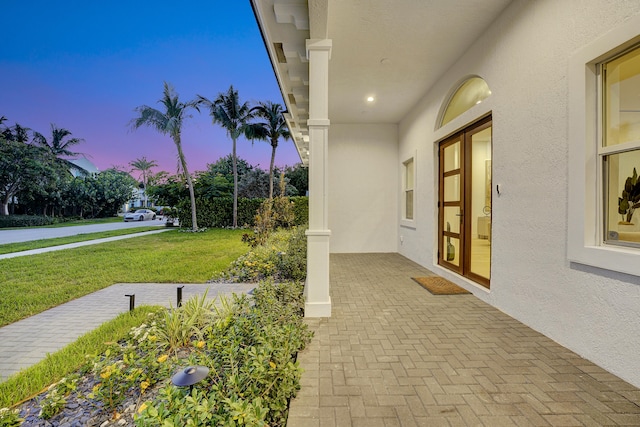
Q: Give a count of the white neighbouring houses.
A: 2